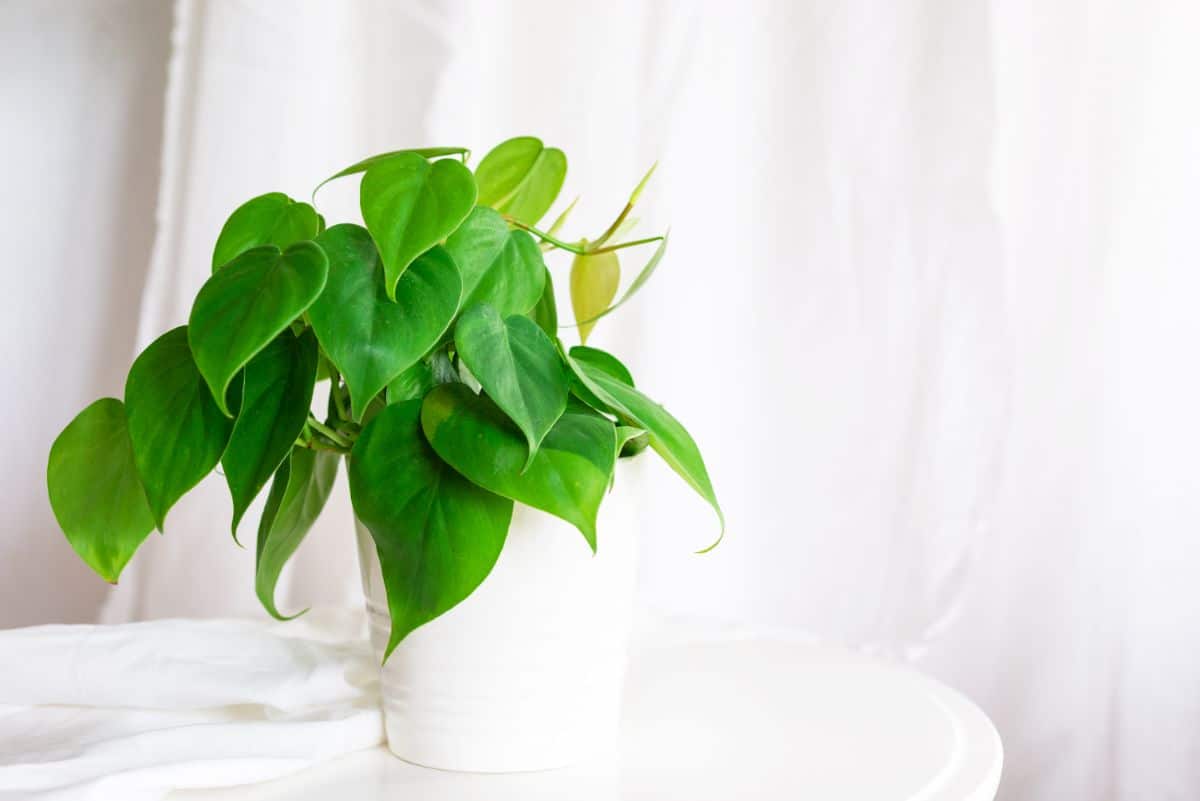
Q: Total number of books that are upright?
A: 0